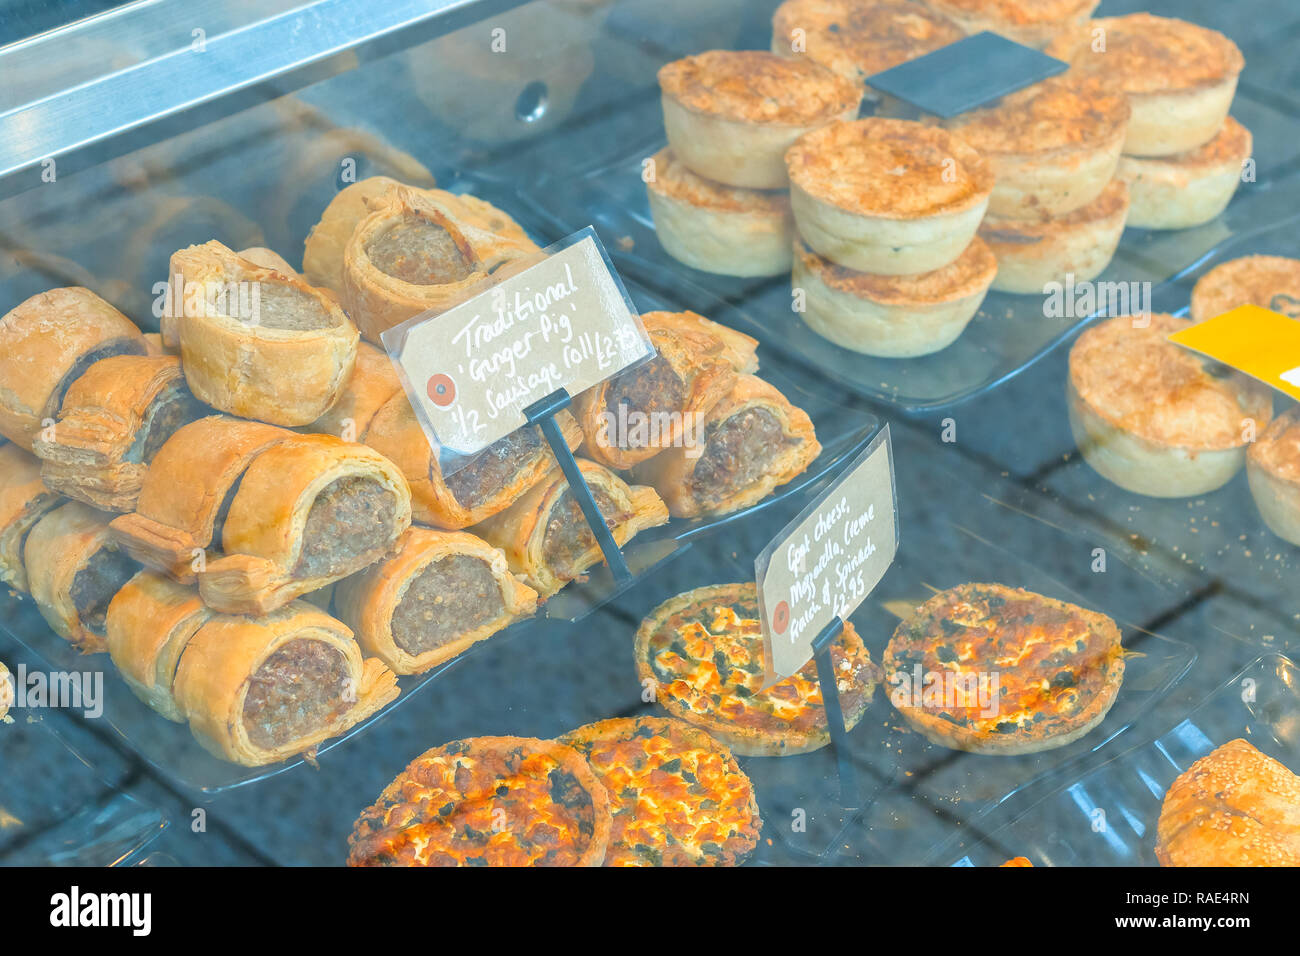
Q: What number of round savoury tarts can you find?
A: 4